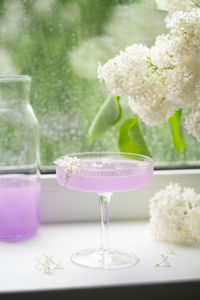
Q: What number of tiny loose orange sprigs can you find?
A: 0